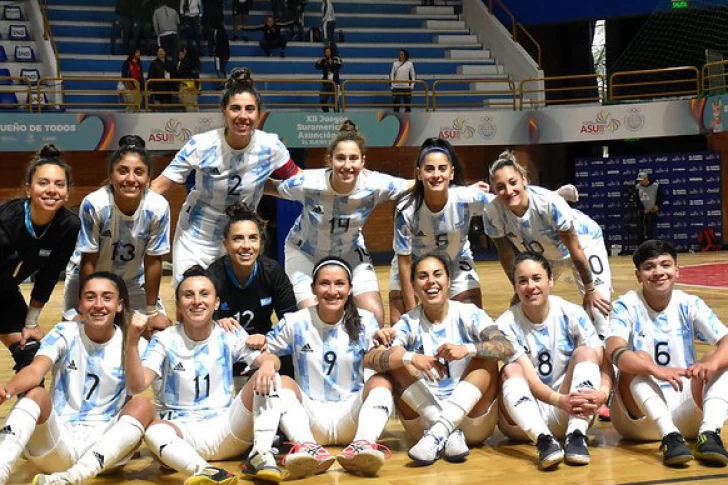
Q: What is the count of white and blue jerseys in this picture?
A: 11